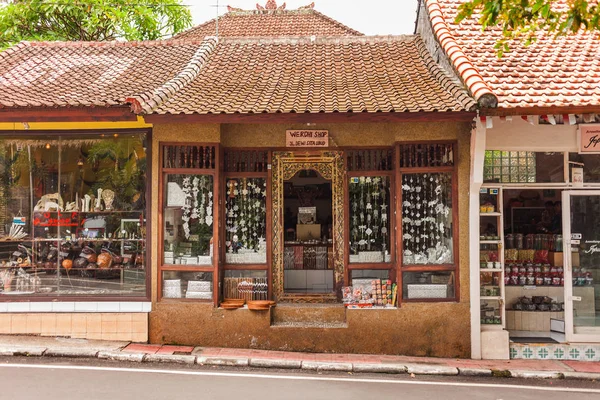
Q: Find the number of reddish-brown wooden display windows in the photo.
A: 4